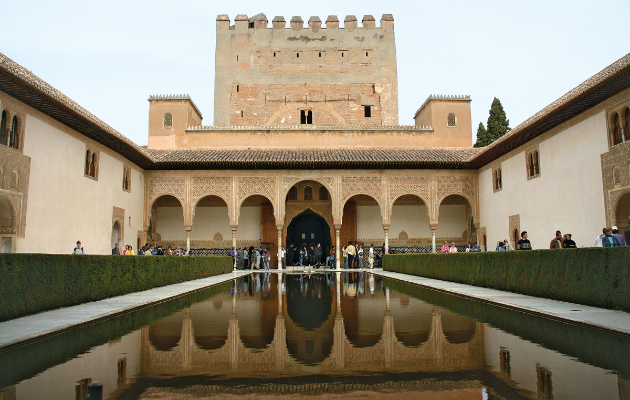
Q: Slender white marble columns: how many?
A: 6